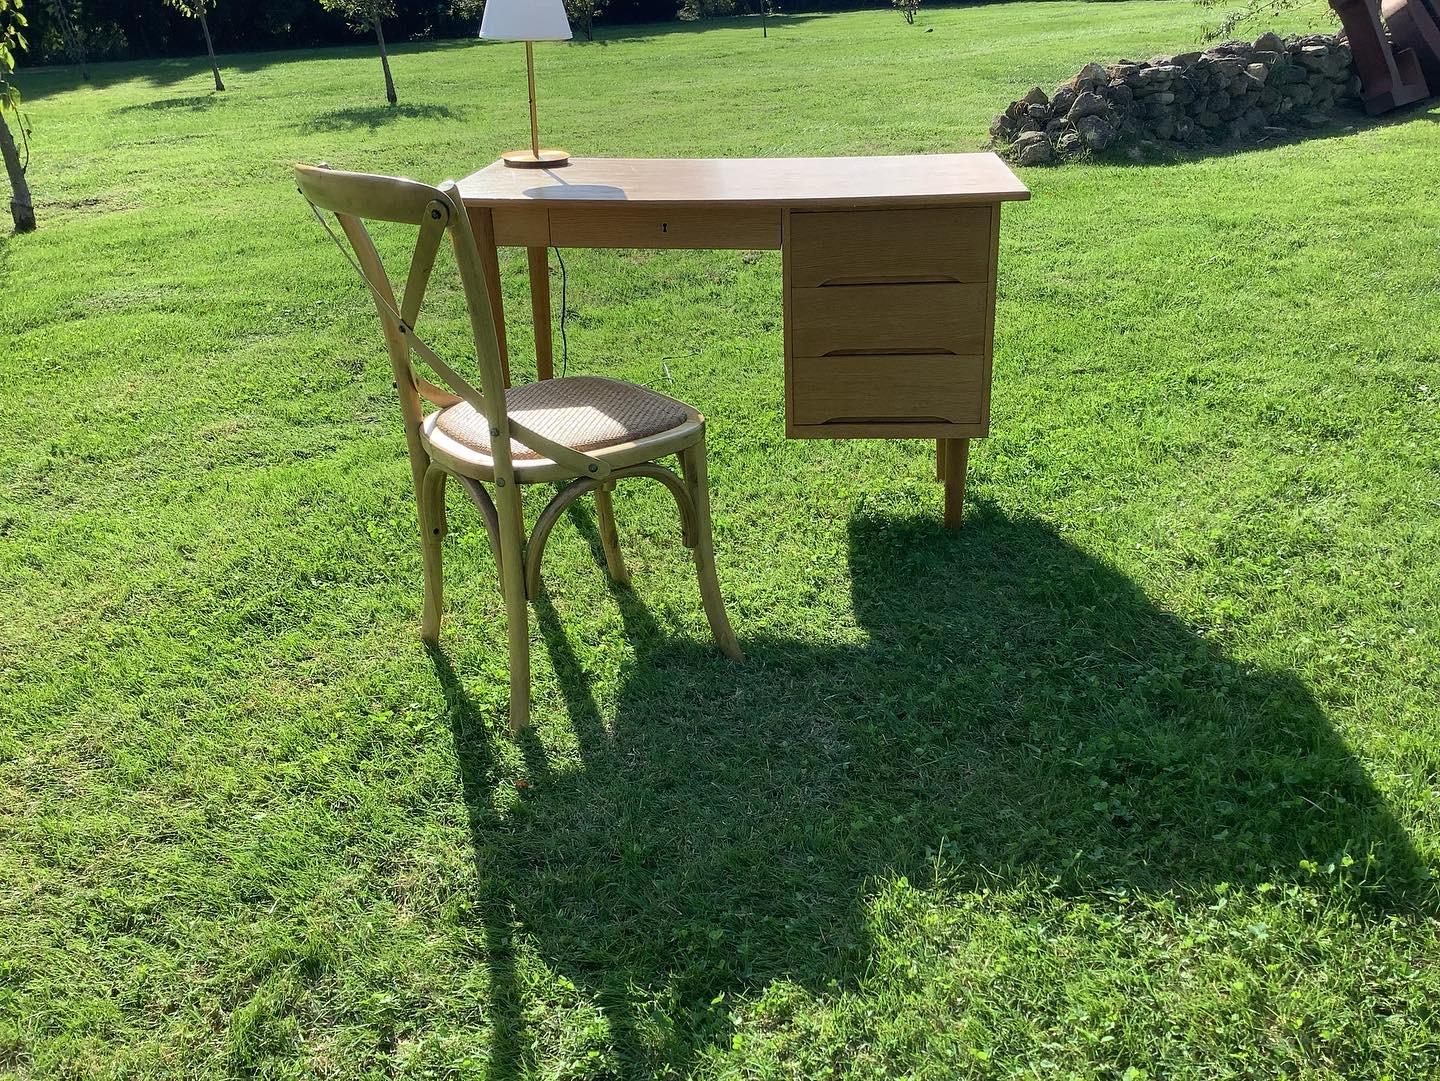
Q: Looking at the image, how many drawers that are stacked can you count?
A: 3